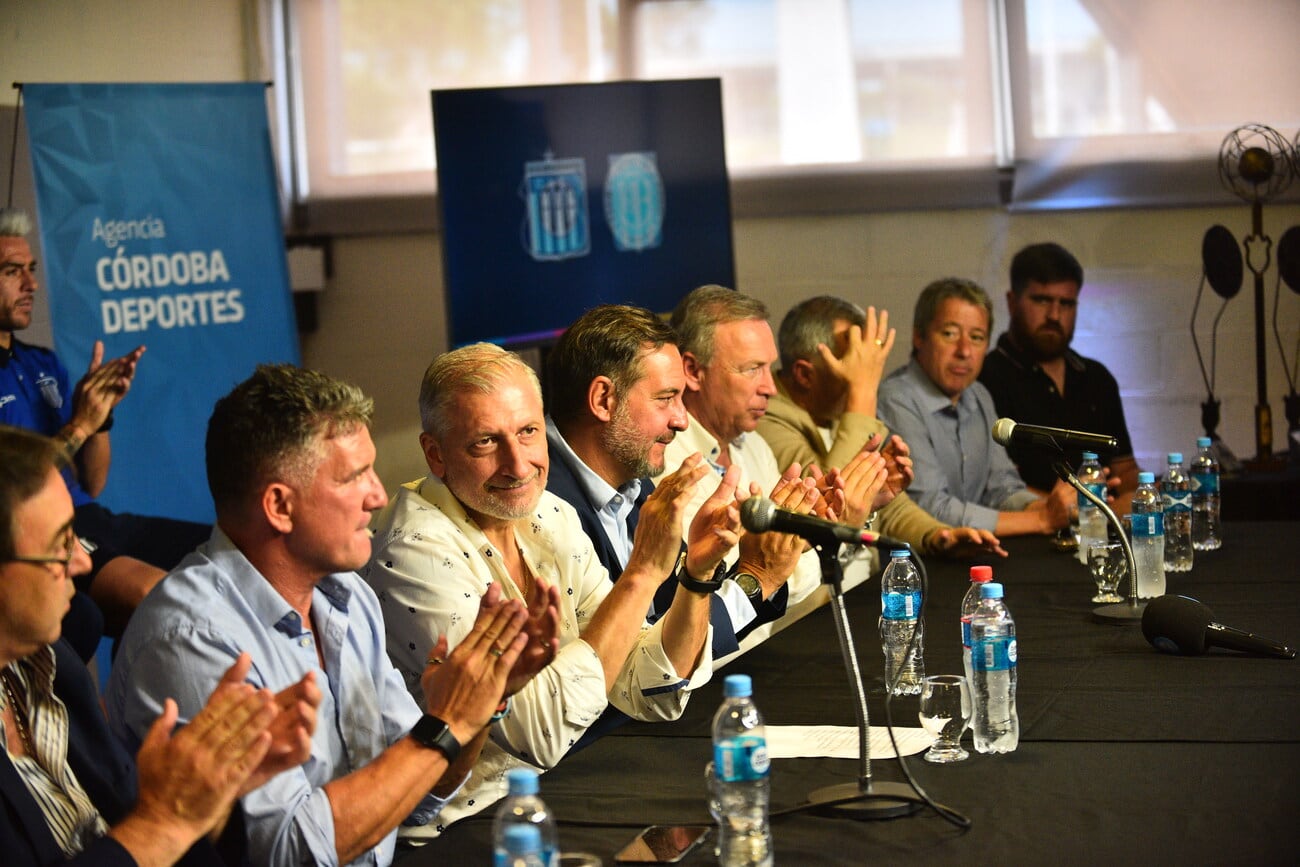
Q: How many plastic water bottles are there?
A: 10